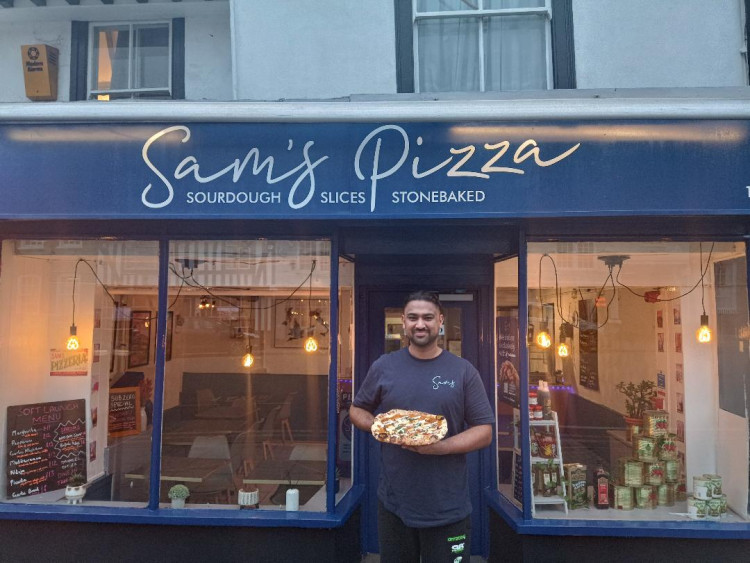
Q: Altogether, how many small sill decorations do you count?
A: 4